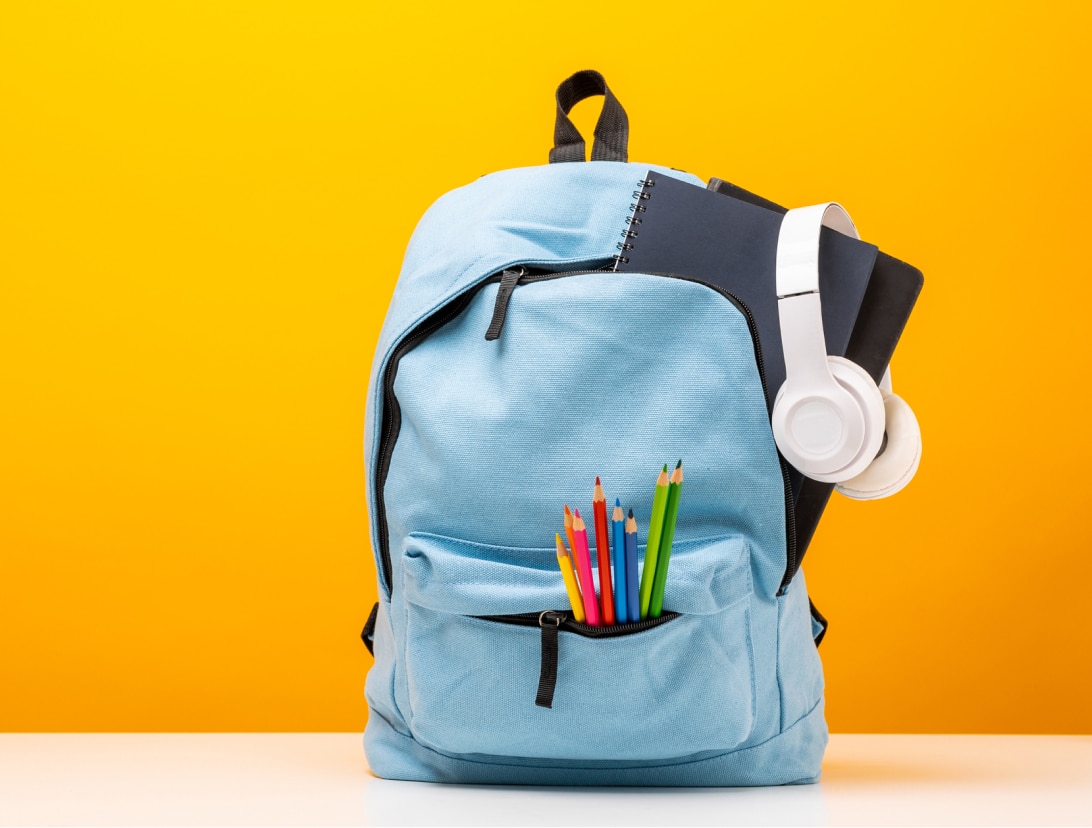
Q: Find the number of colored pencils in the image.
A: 8